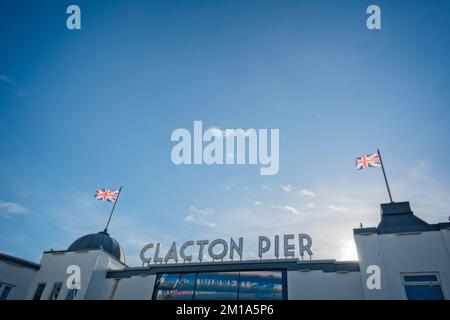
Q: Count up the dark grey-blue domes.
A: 1